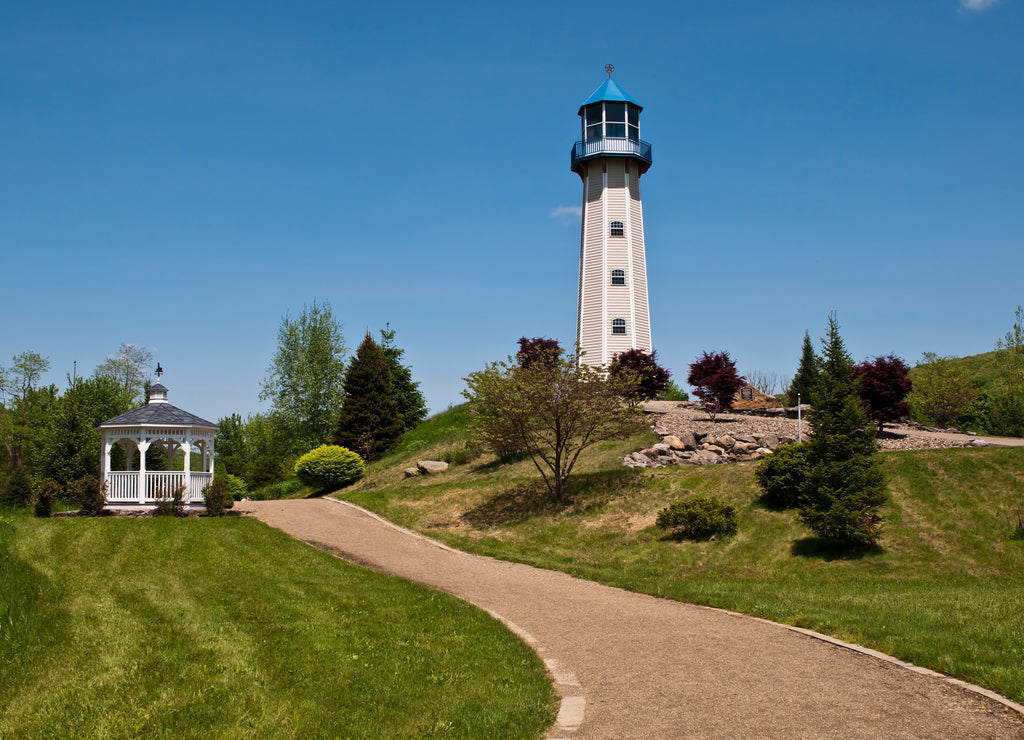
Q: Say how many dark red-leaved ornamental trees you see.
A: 4